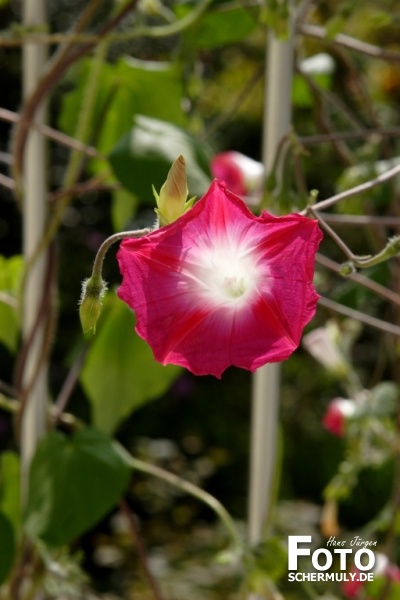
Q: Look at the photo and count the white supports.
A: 2